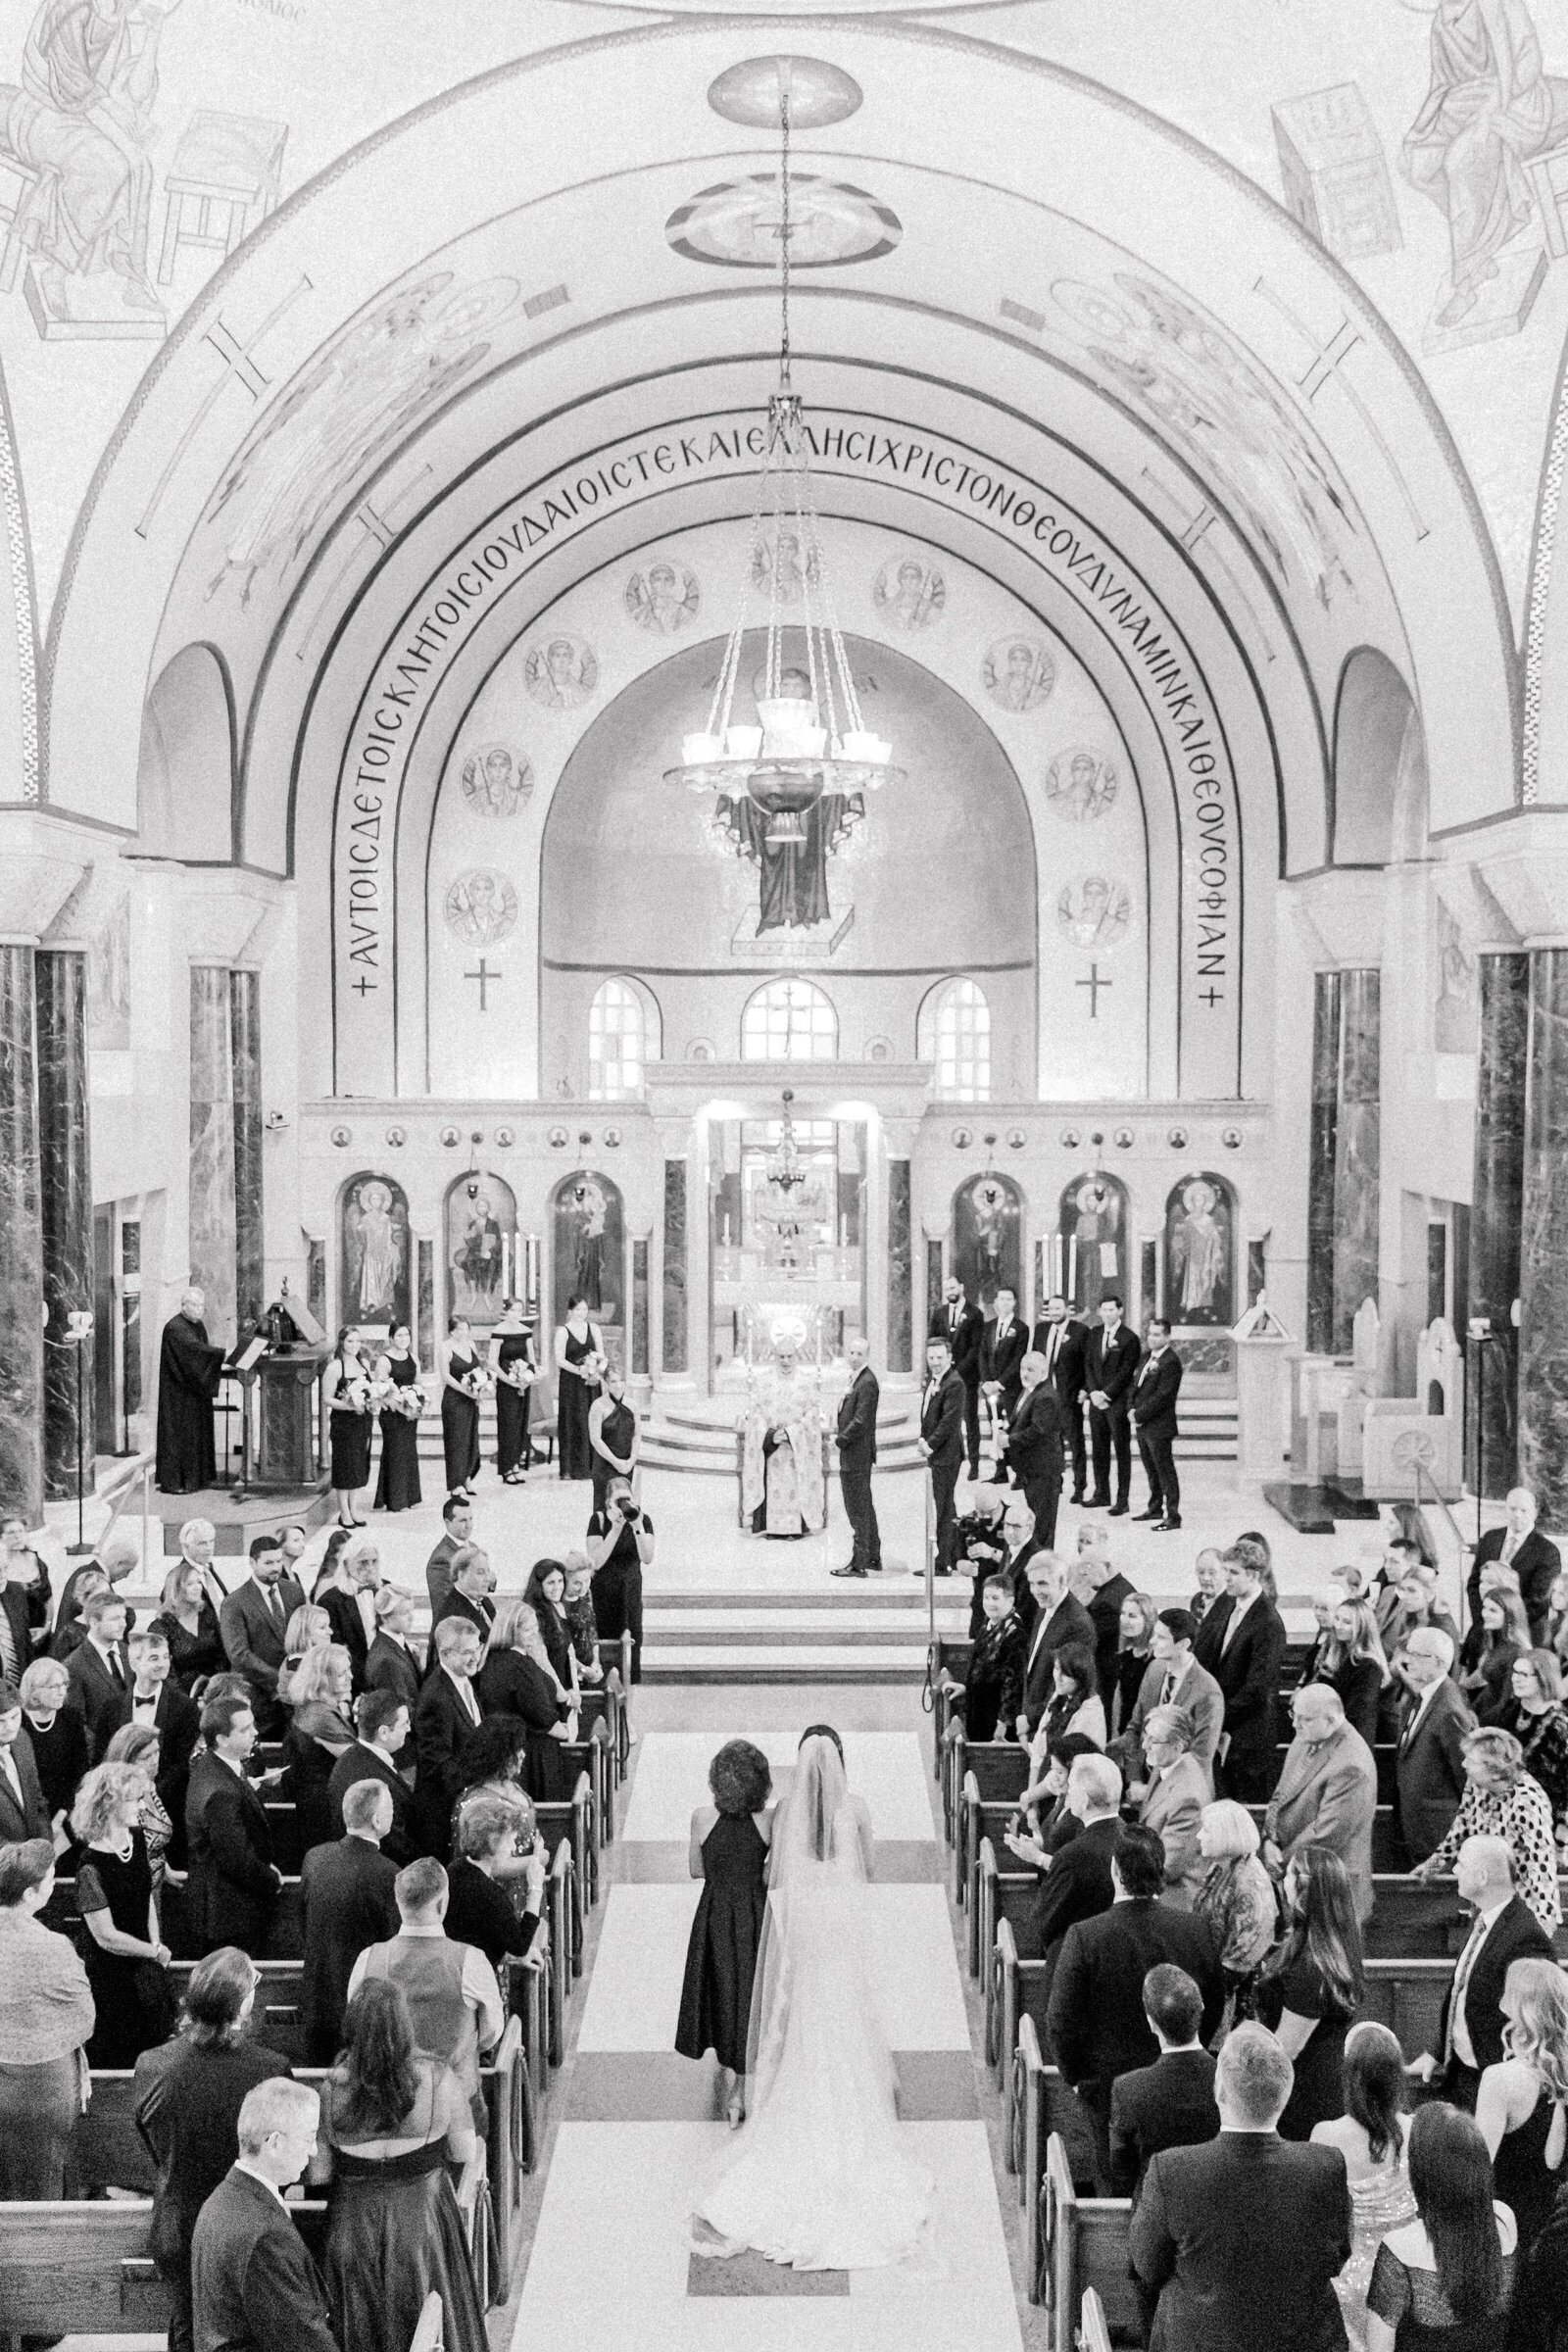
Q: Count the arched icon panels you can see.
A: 6